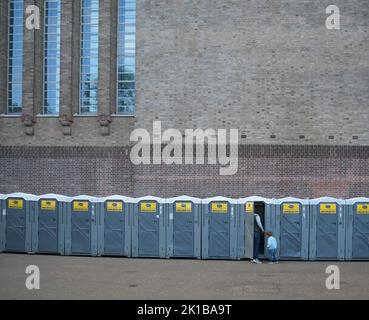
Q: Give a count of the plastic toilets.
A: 11